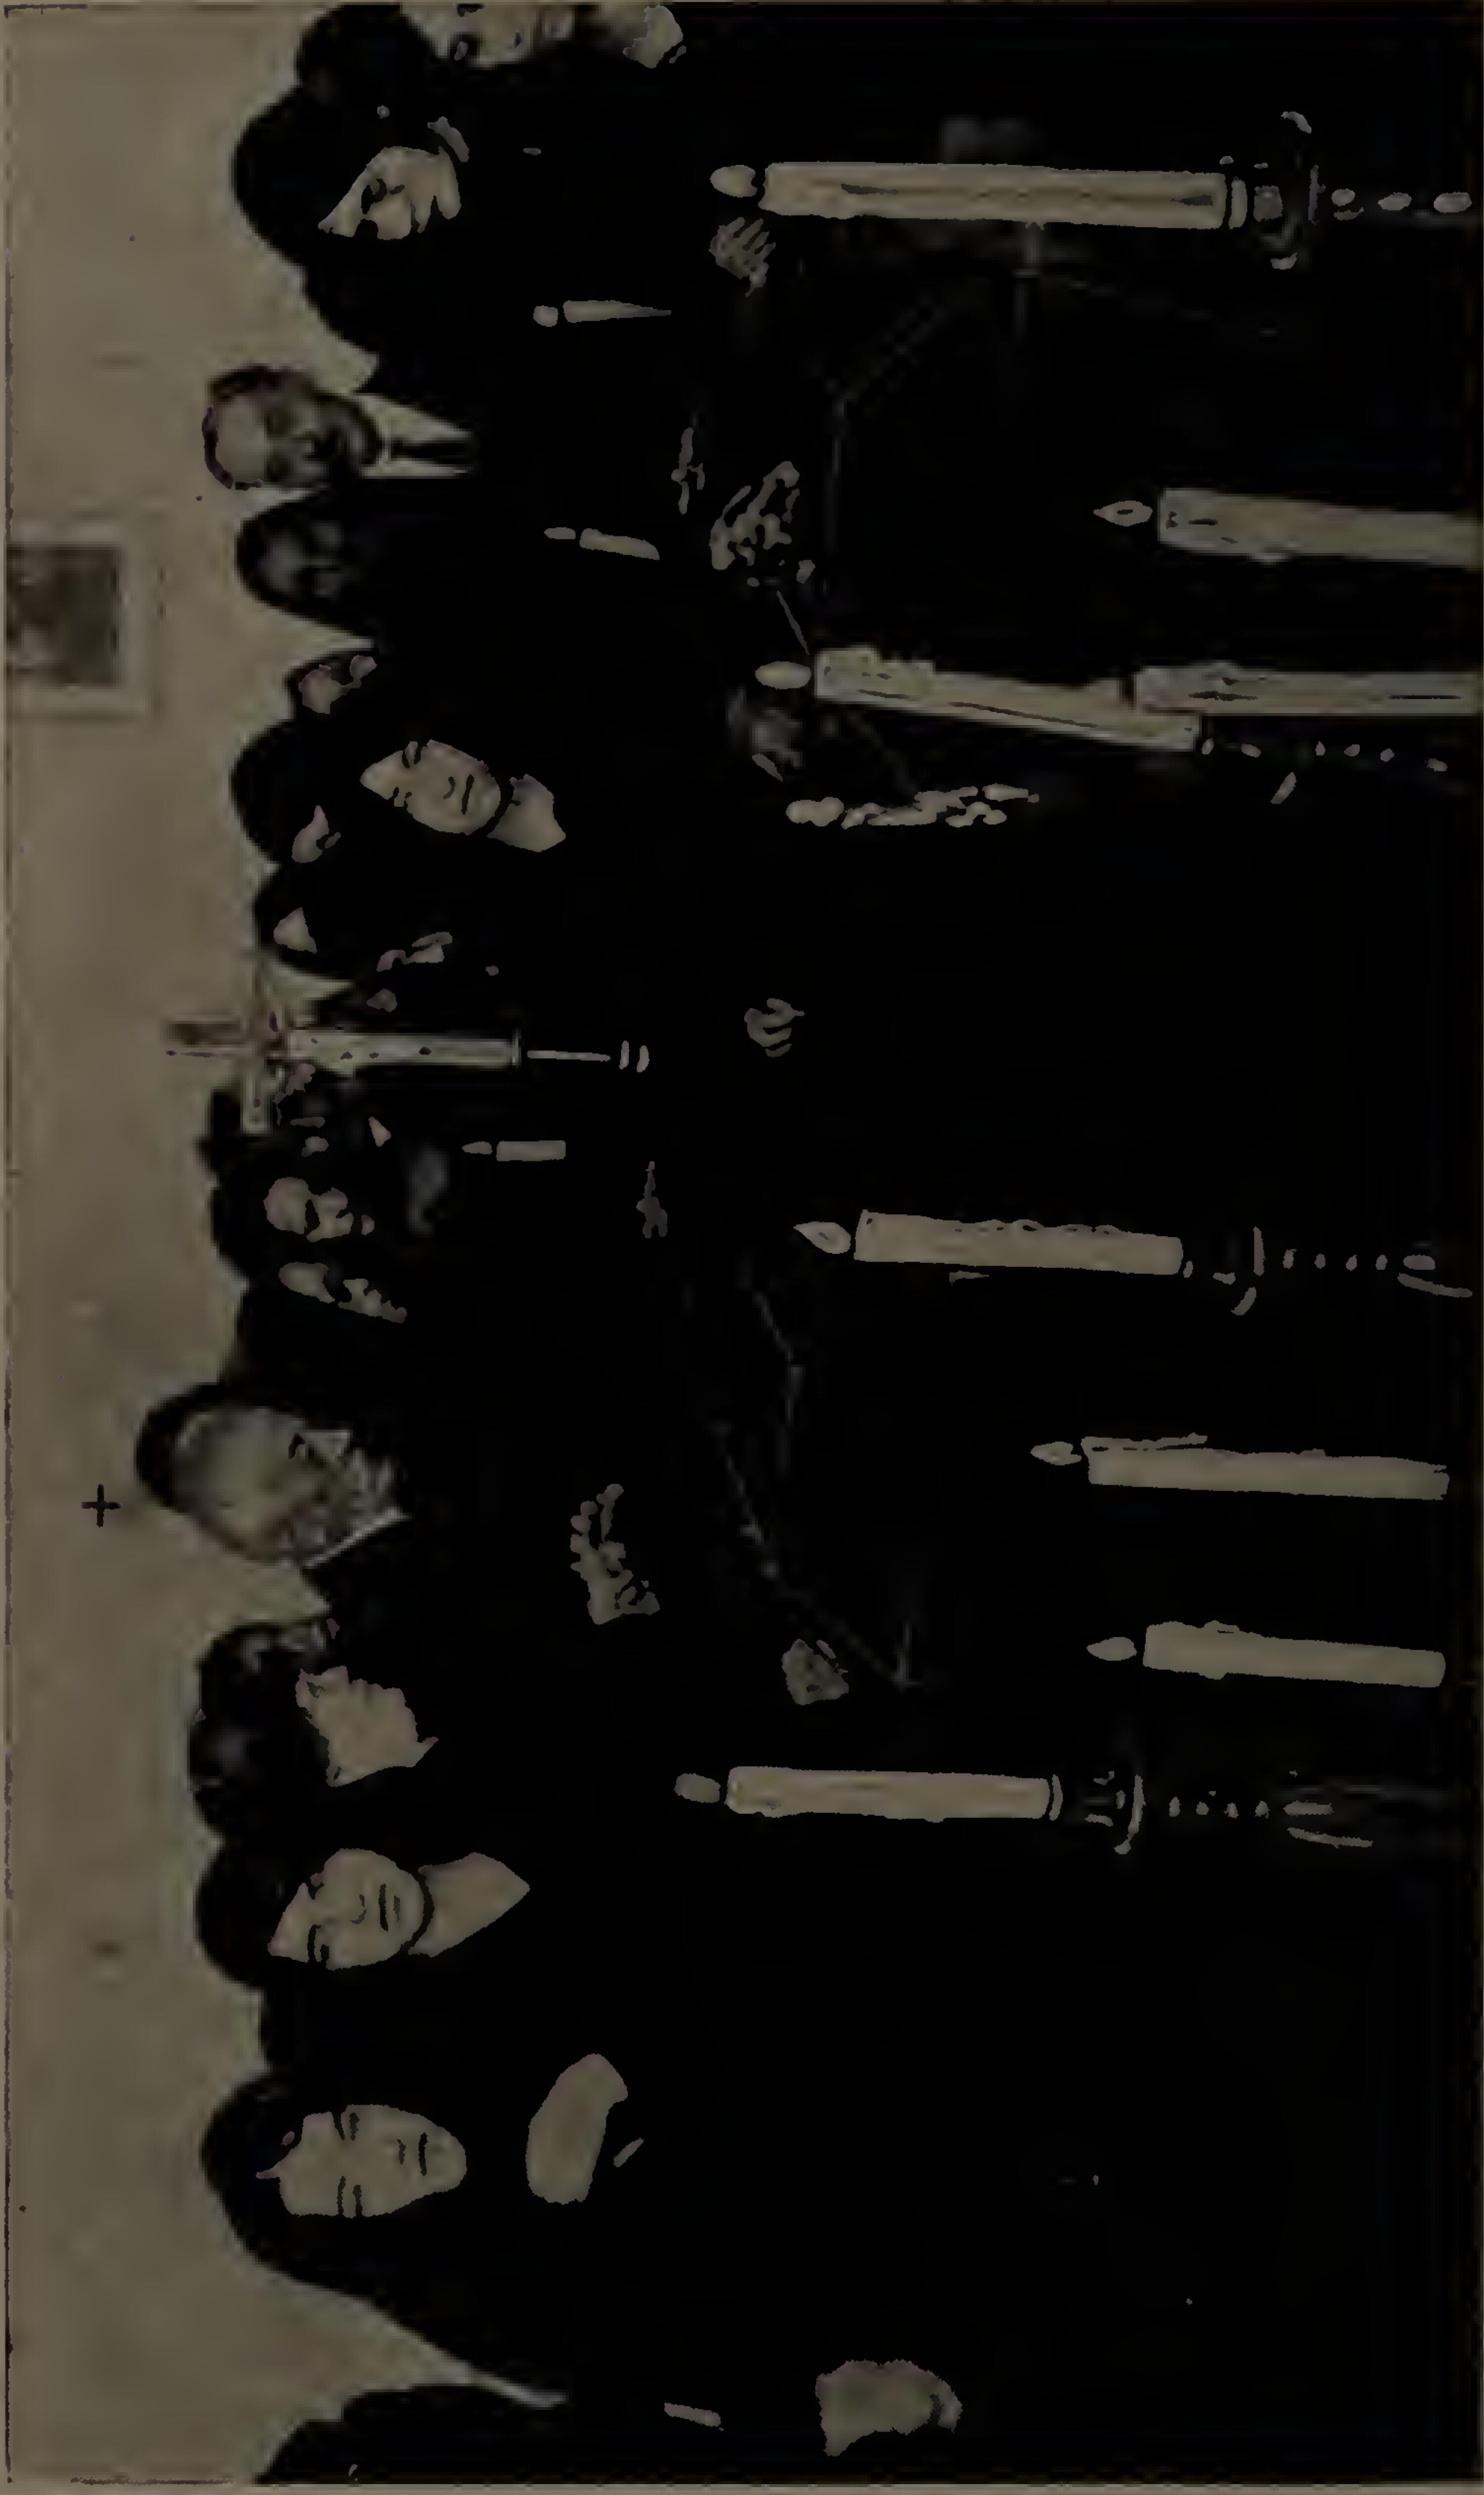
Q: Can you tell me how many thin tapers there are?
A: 3